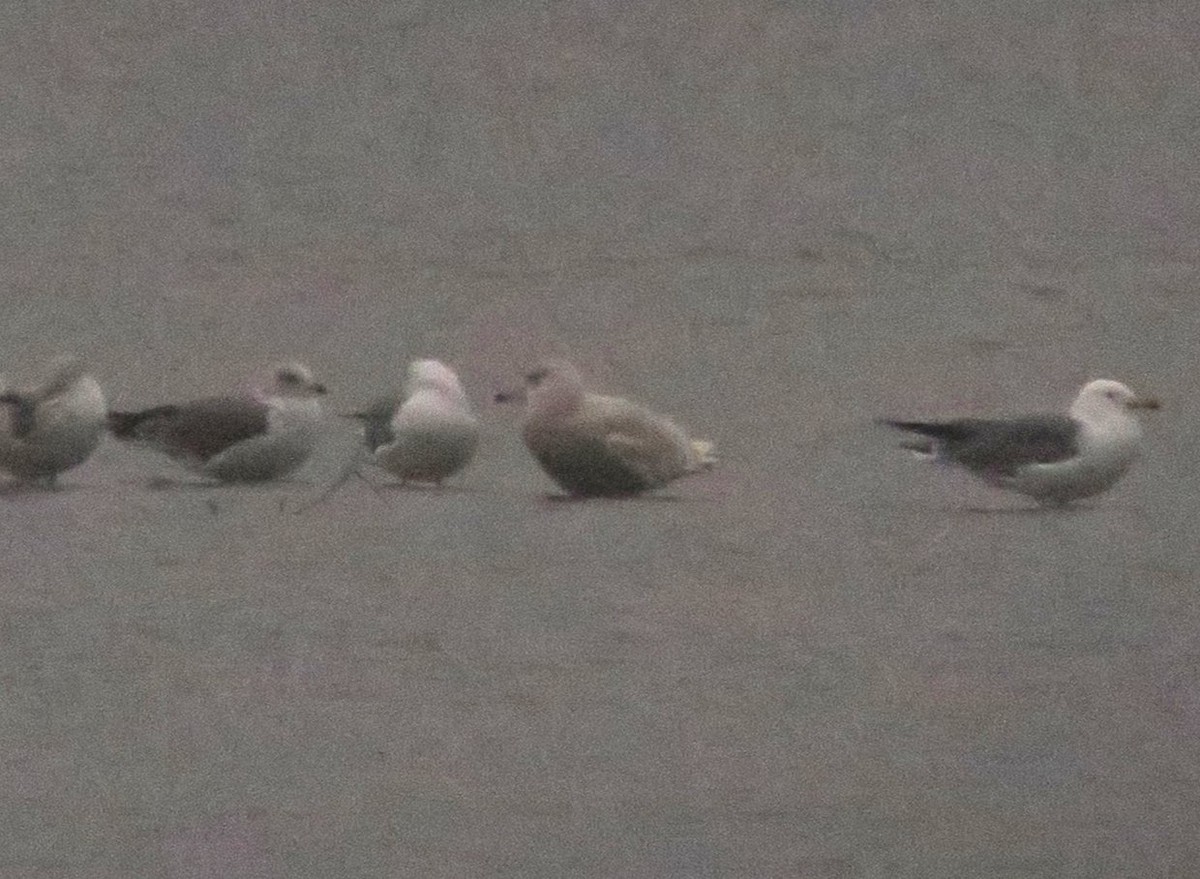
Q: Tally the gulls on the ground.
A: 5